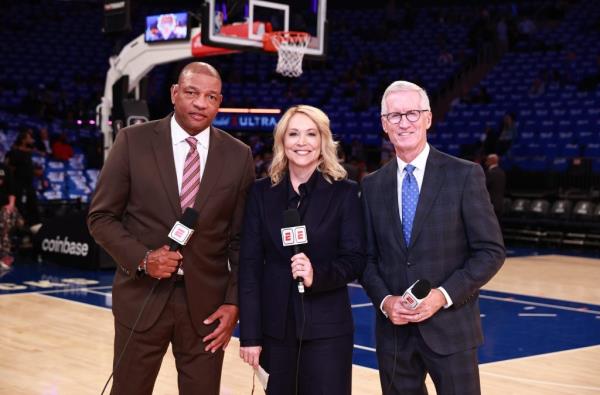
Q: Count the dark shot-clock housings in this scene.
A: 1